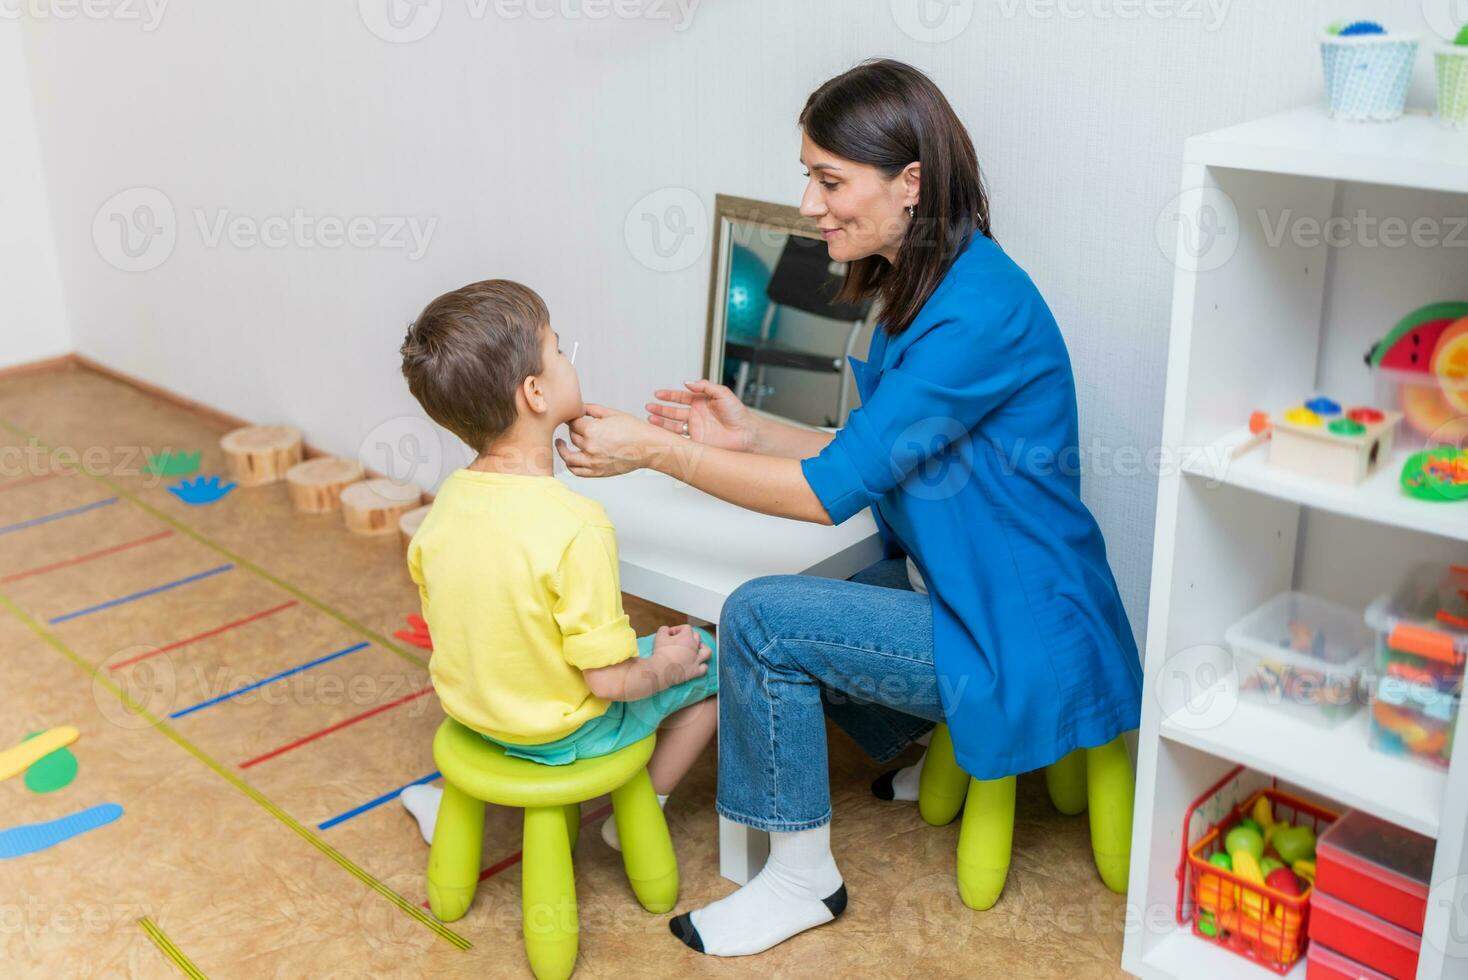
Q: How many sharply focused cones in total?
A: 0